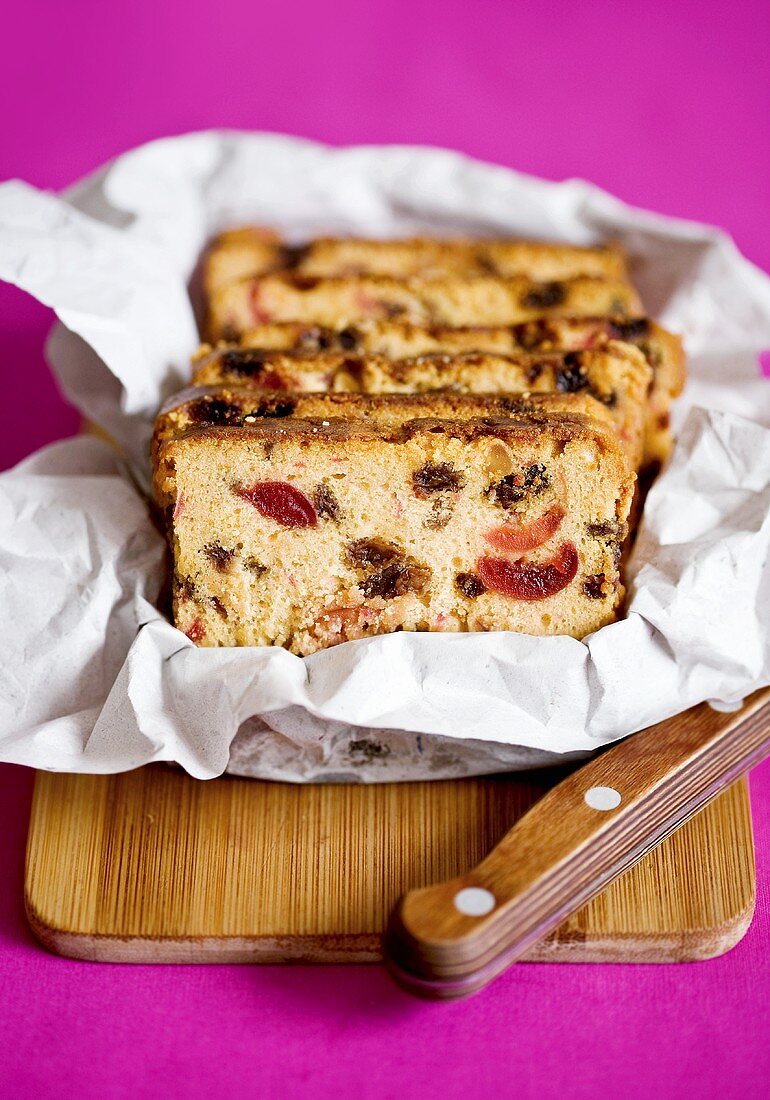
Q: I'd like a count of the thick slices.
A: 6